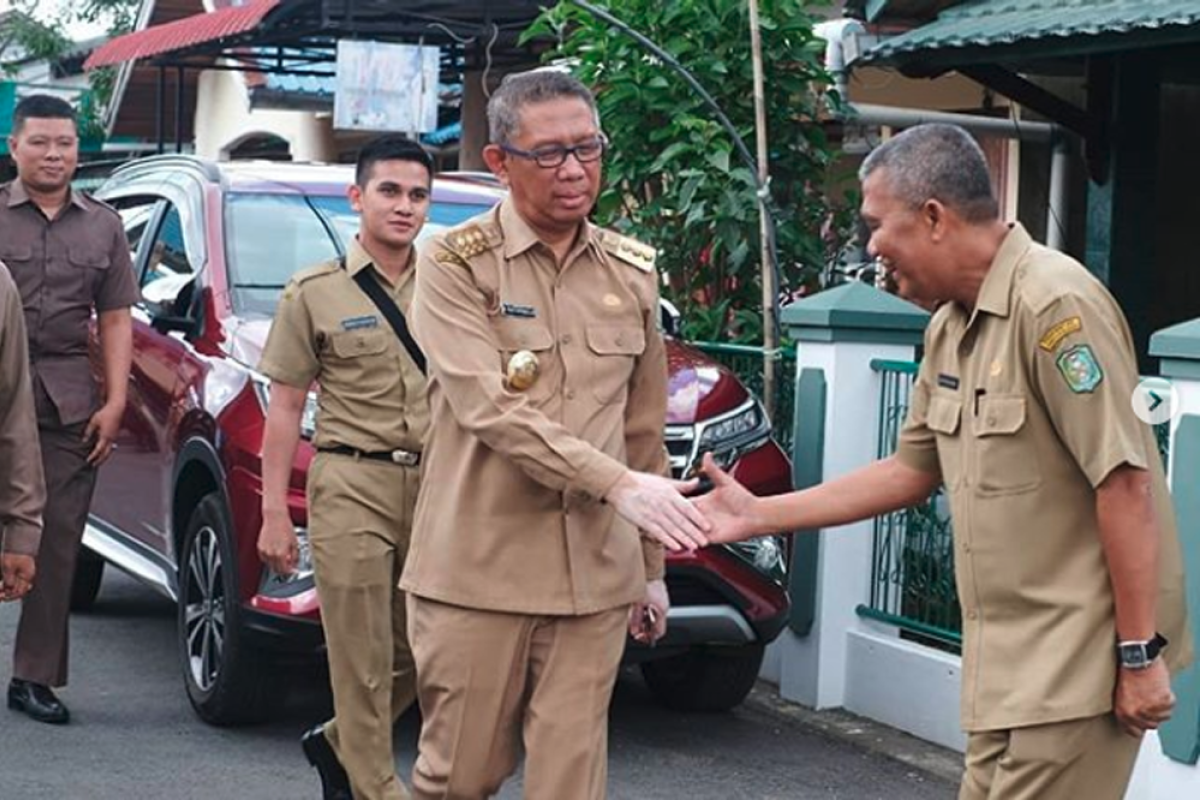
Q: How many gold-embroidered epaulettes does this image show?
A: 2